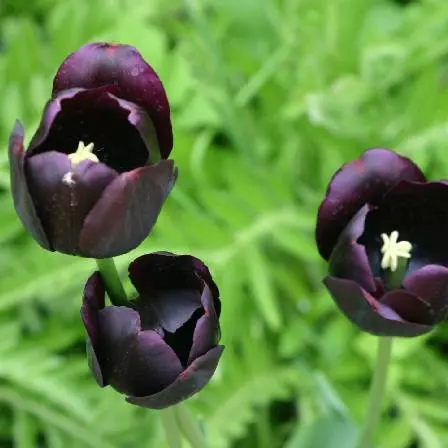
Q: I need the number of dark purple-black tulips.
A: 3